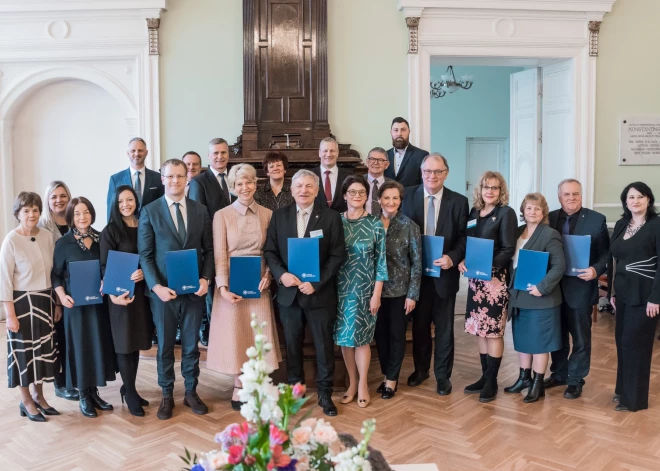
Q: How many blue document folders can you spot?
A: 9